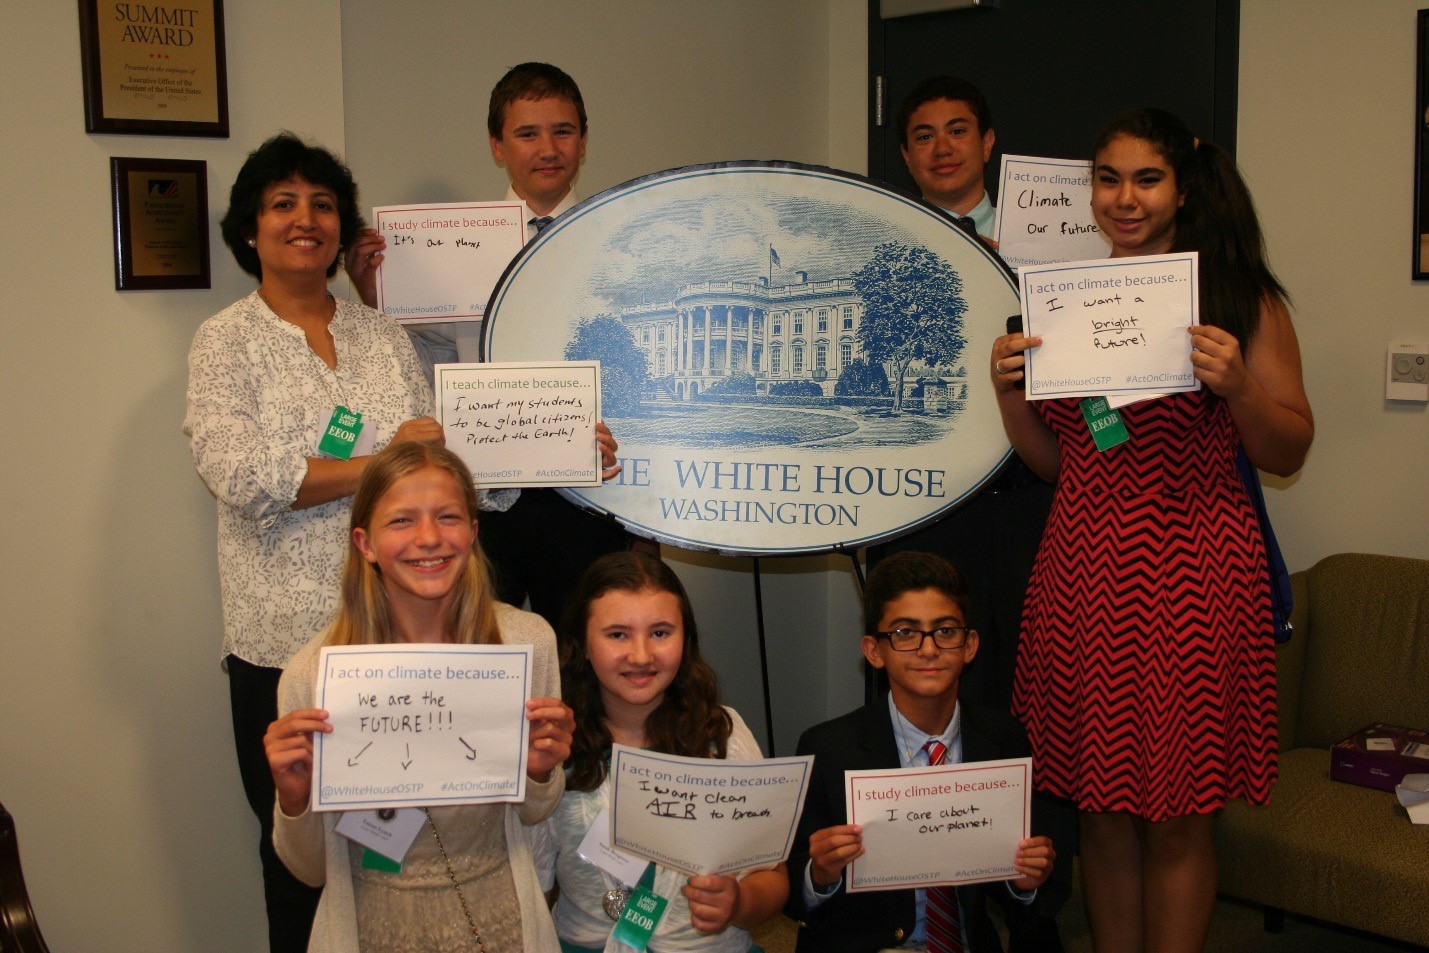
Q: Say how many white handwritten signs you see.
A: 7